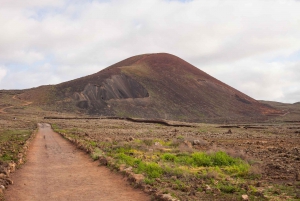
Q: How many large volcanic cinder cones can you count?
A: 1